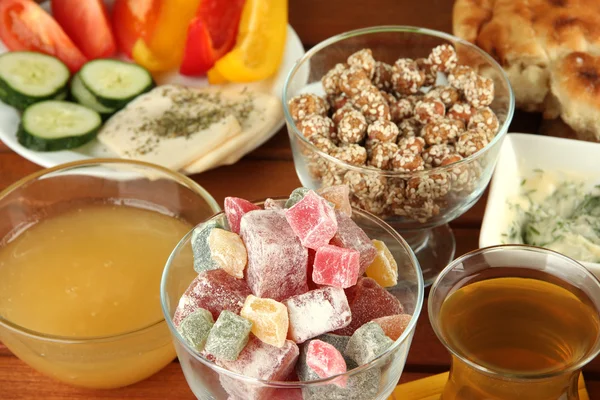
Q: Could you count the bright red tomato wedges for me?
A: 3